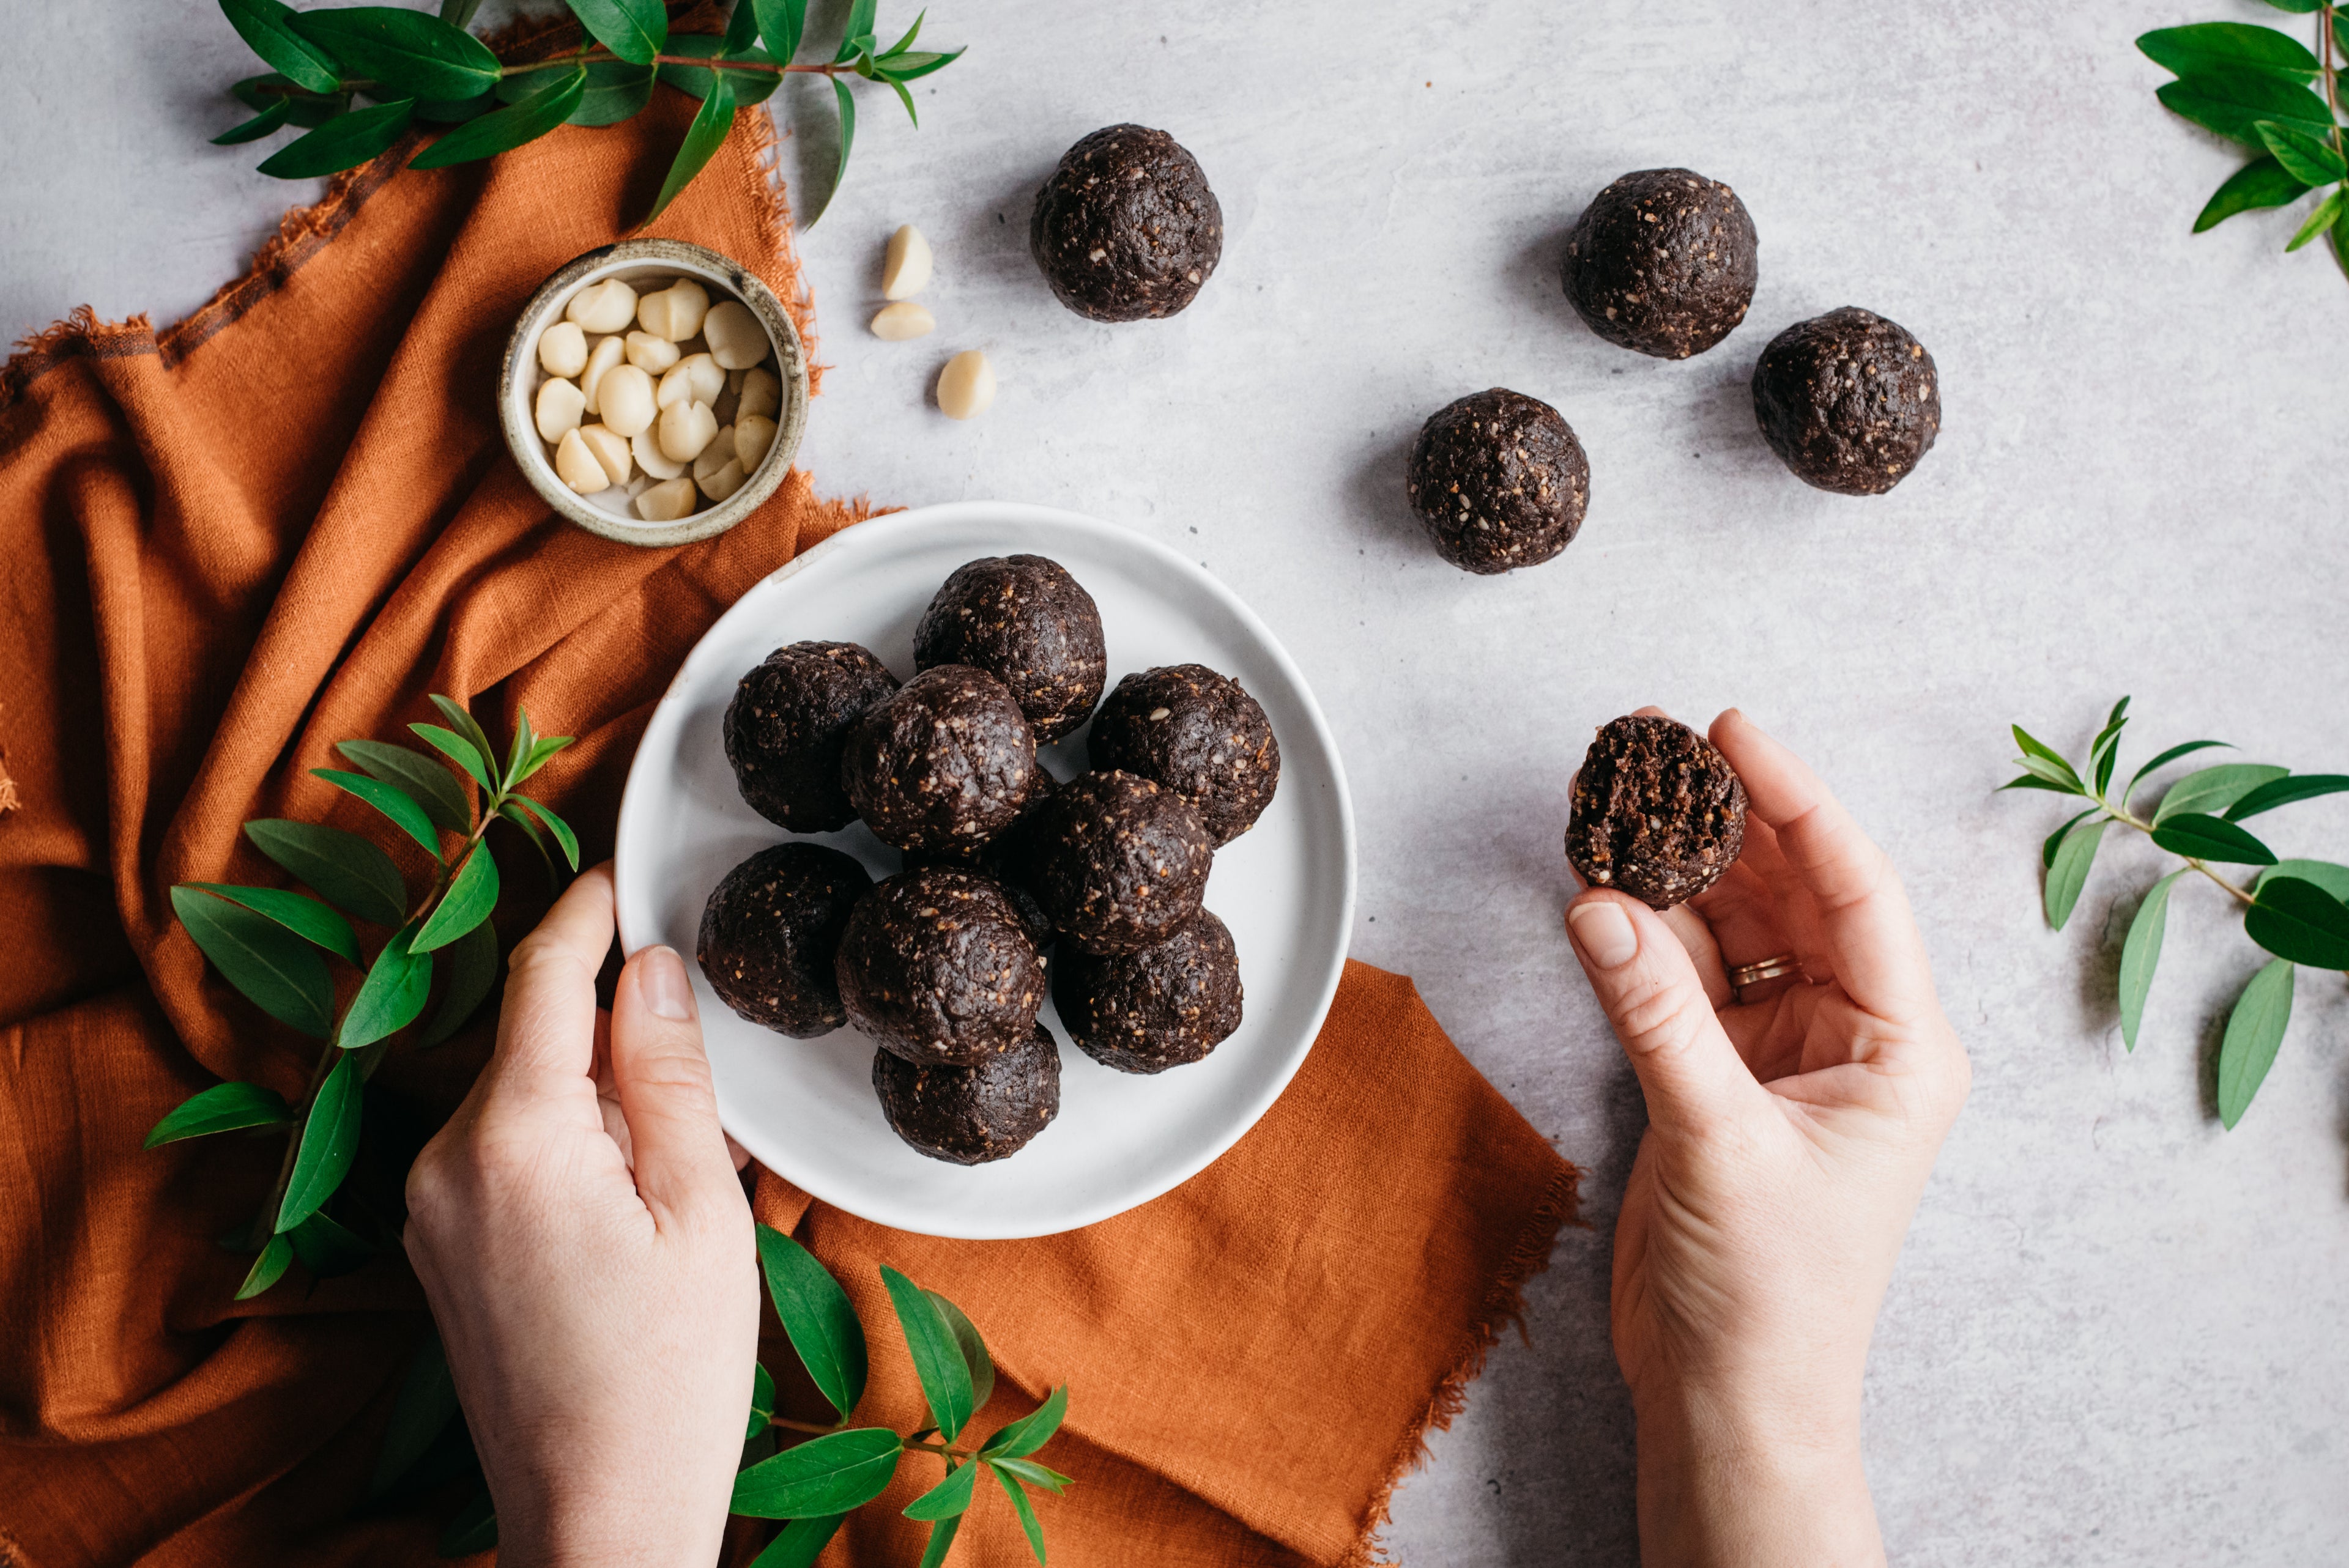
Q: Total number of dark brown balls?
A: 15